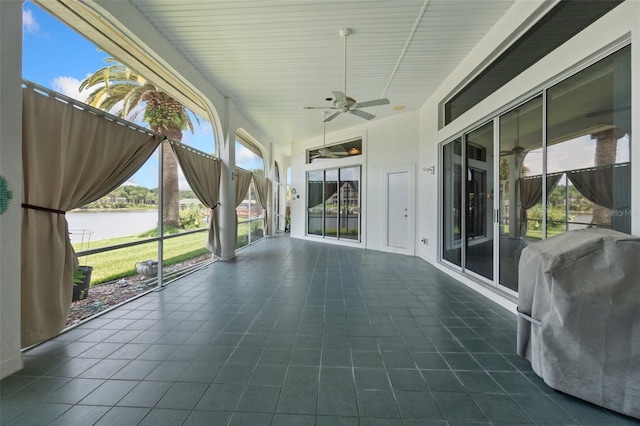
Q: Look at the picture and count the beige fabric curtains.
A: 4